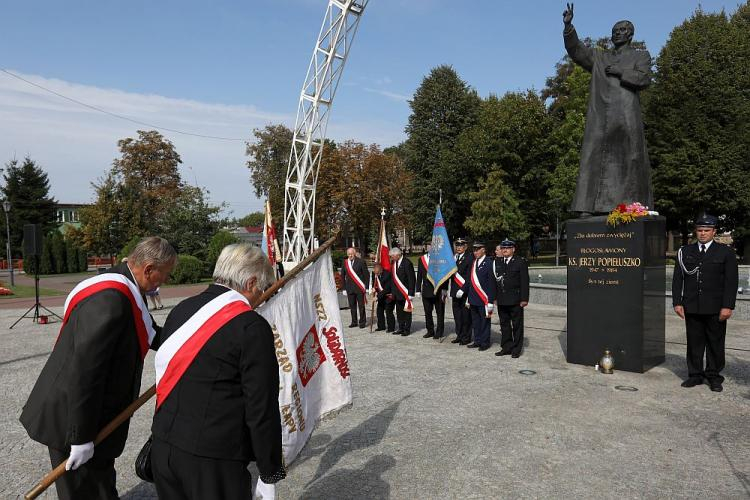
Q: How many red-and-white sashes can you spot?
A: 8